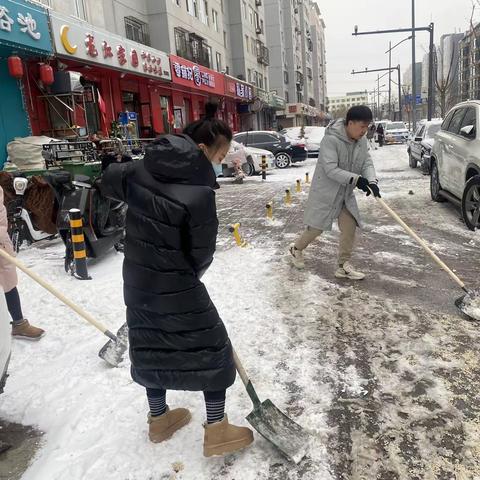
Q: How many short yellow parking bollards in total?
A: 5